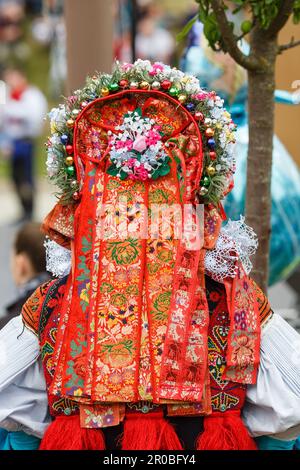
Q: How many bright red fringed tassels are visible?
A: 3